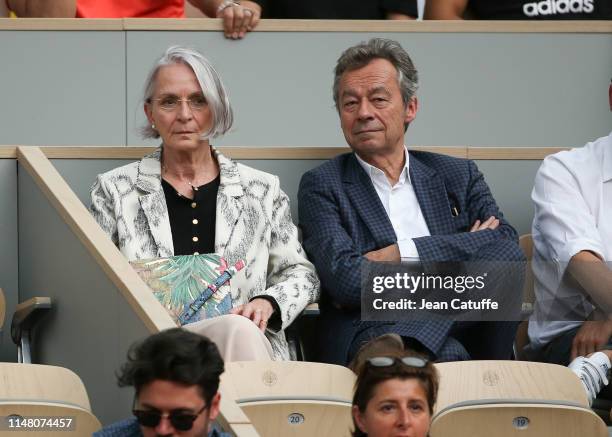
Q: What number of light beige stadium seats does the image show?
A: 3